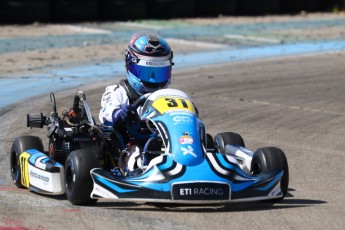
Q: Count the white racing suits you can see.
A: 1